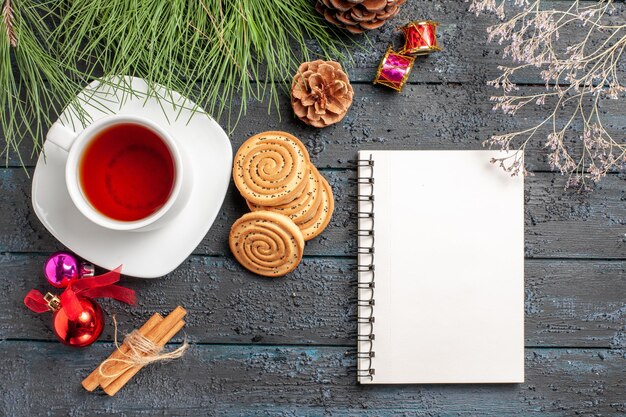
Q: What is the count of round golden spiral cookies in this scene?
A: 4